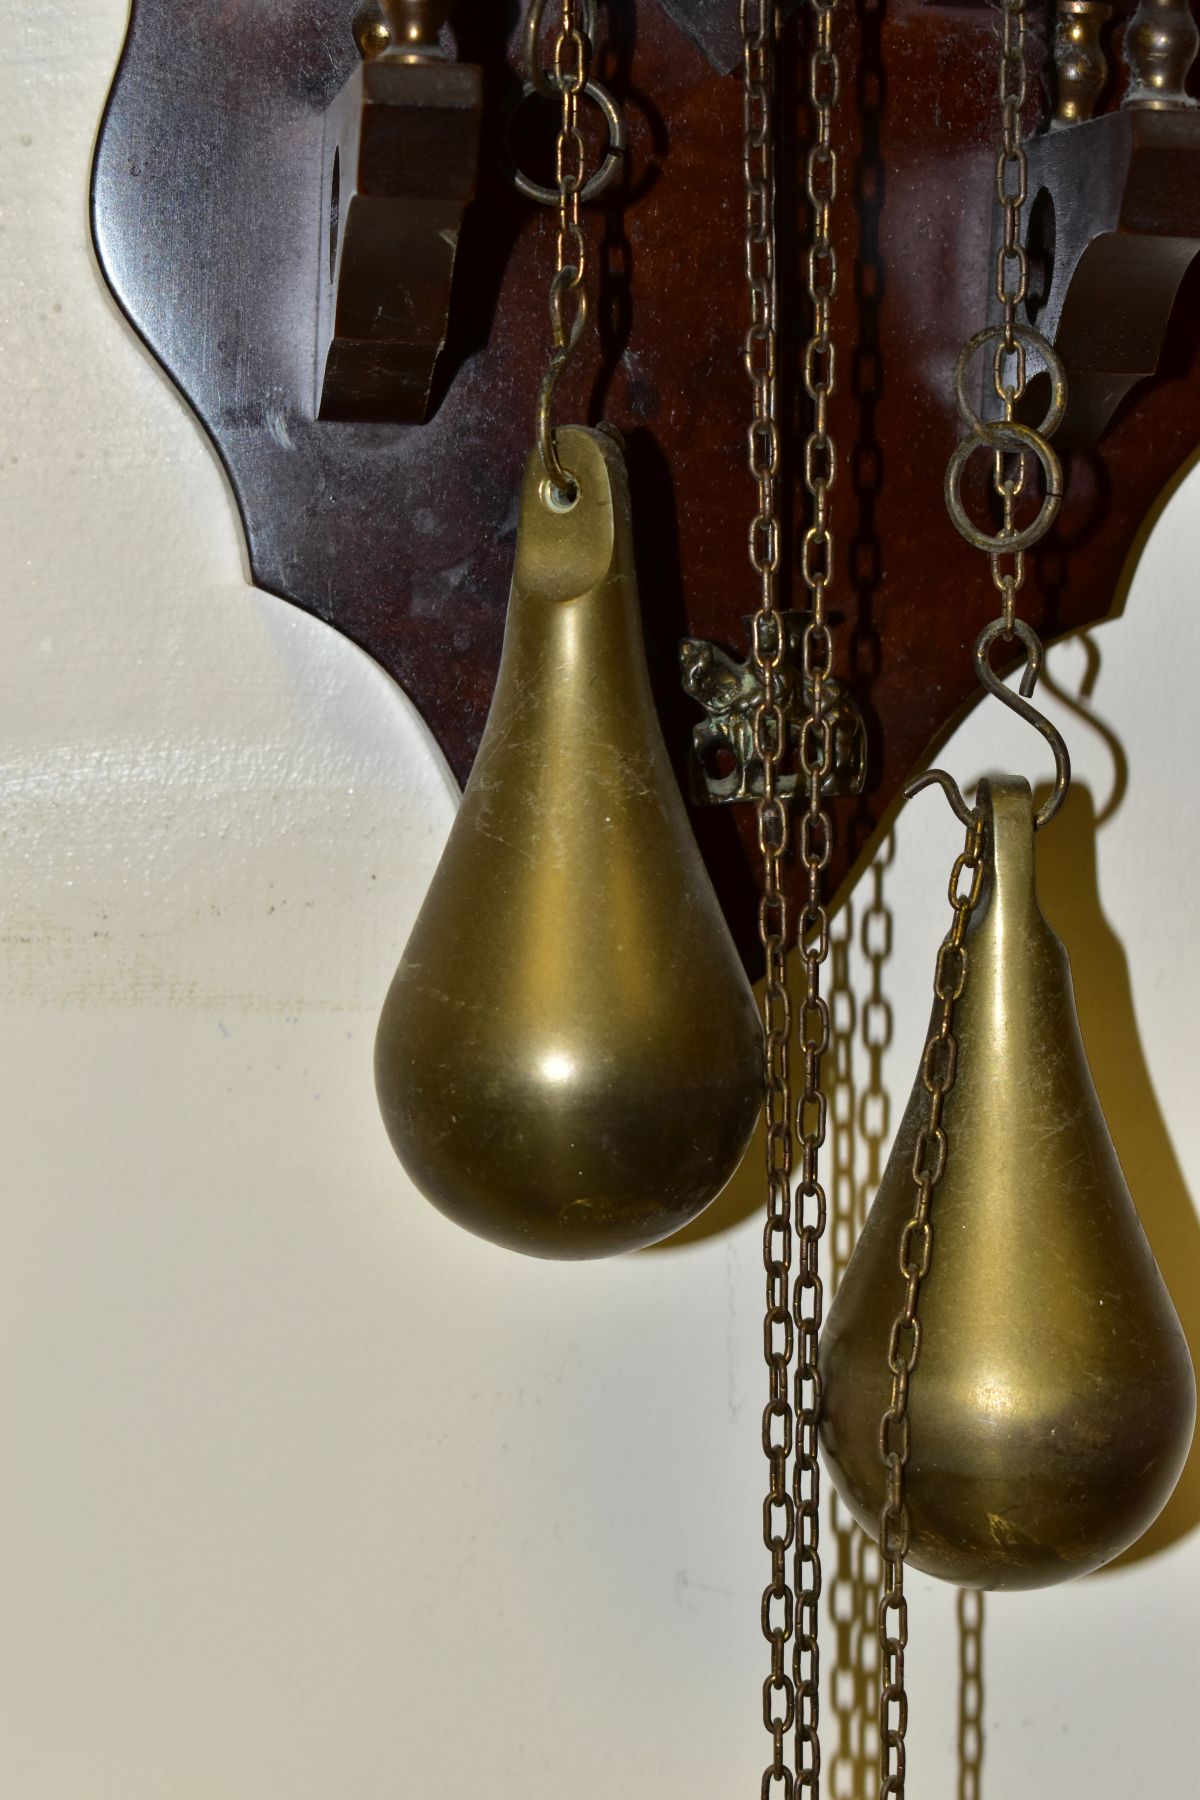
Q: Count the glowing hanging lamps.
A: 0